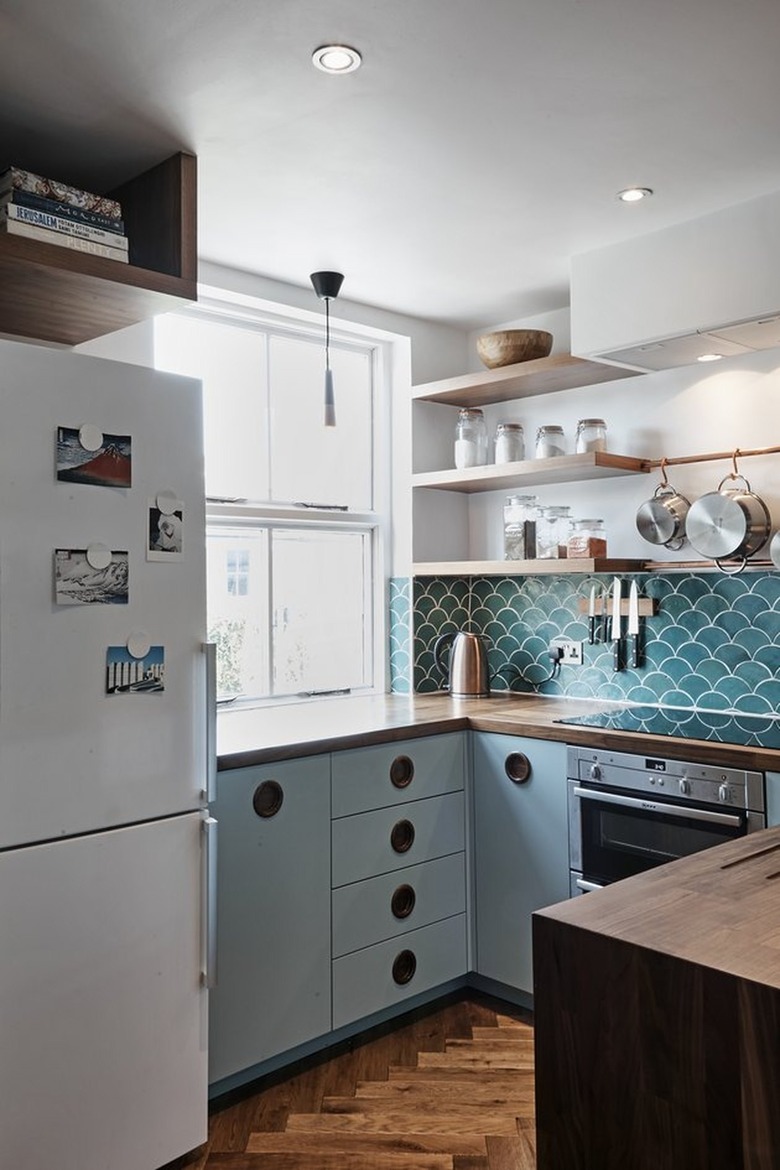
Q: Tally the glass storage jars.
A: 7